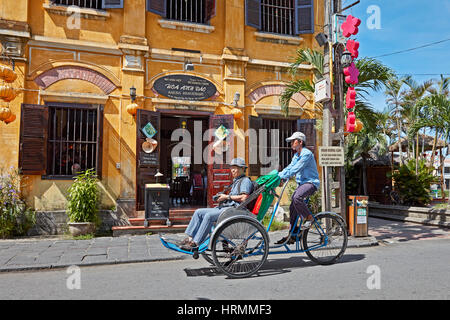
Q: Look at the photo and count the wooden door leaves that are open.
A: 2